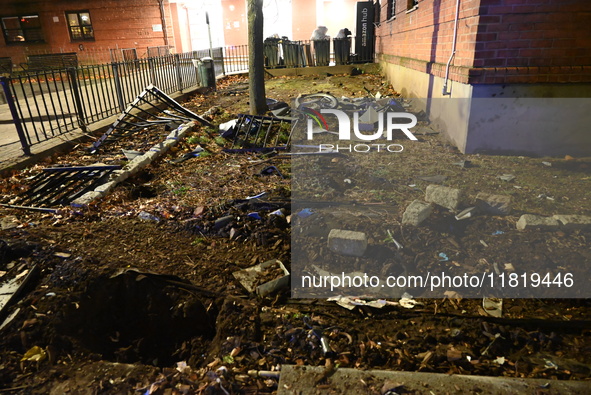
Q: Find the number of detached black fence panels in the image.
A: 3